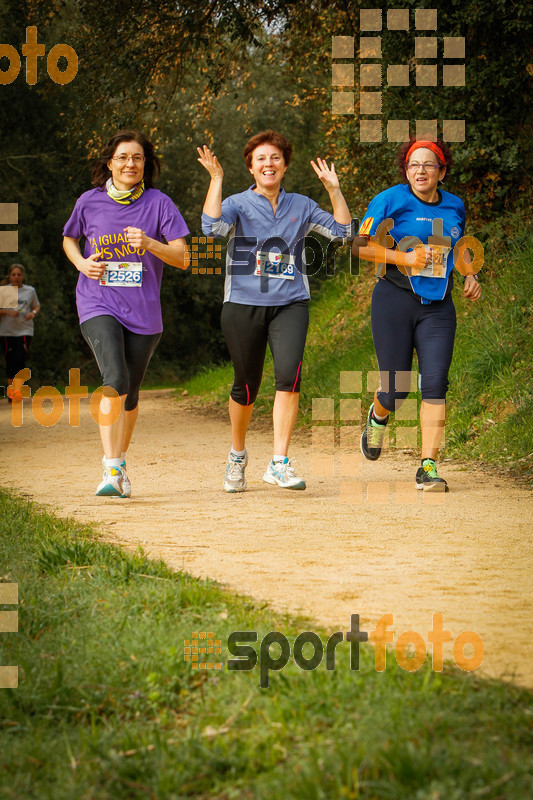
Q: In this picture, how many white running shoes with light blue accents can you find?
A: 4